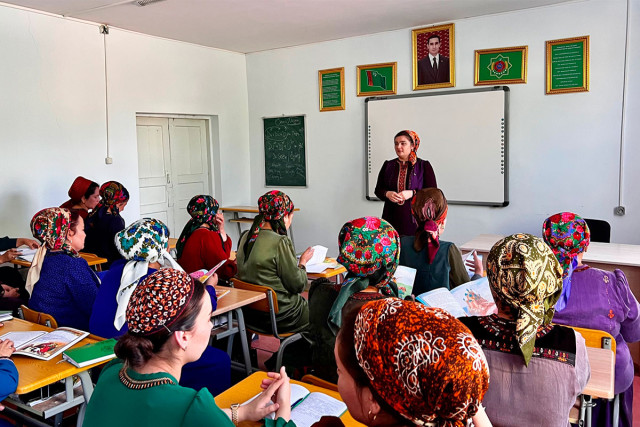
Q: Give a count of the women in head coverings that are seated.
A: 12